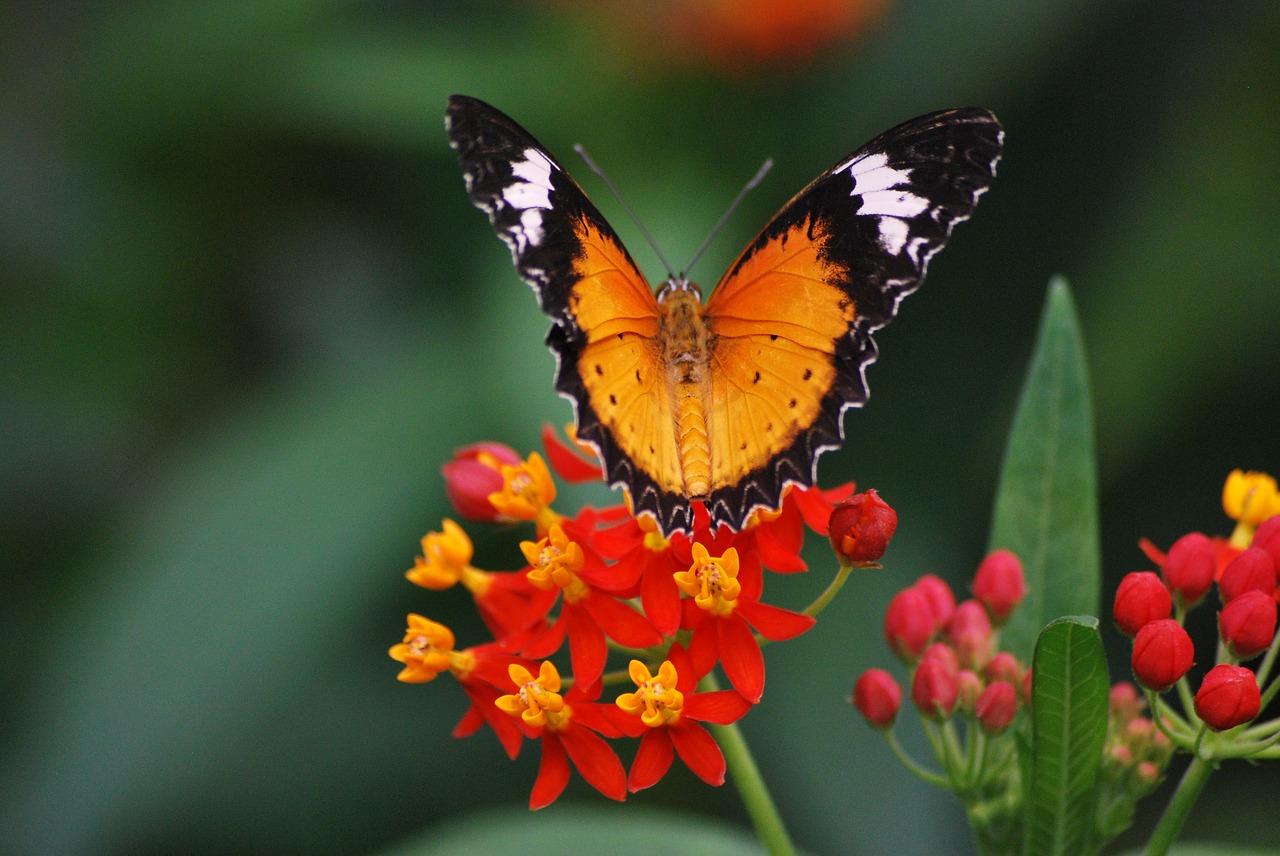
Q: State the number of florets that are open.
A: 11